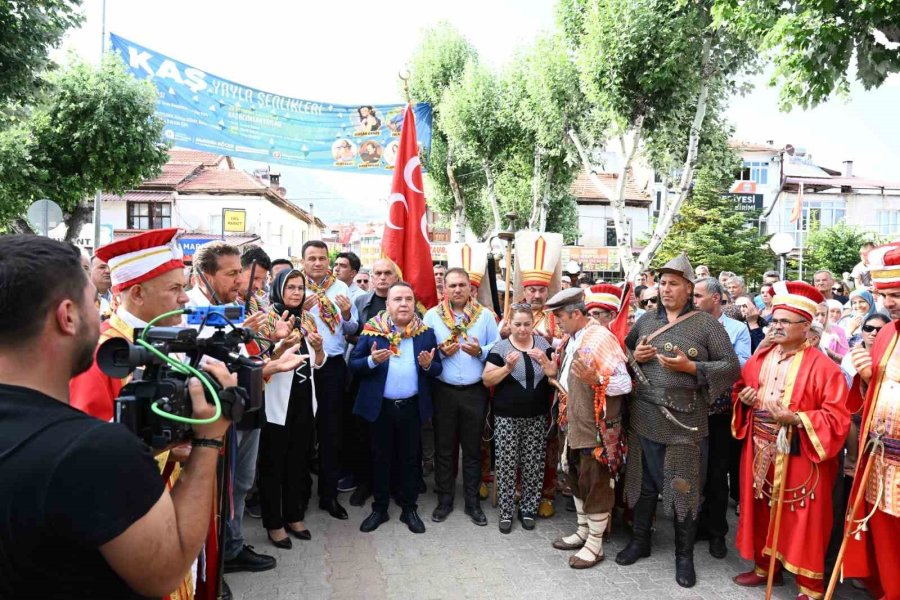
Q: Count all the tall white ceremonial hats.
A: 2